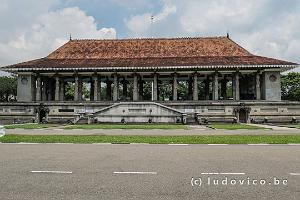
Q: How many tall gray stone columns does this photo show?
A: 12